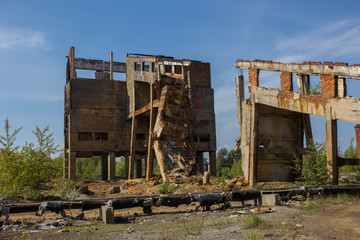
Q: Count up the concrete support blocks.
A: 2